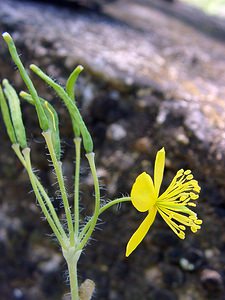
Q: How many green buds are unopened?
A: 6